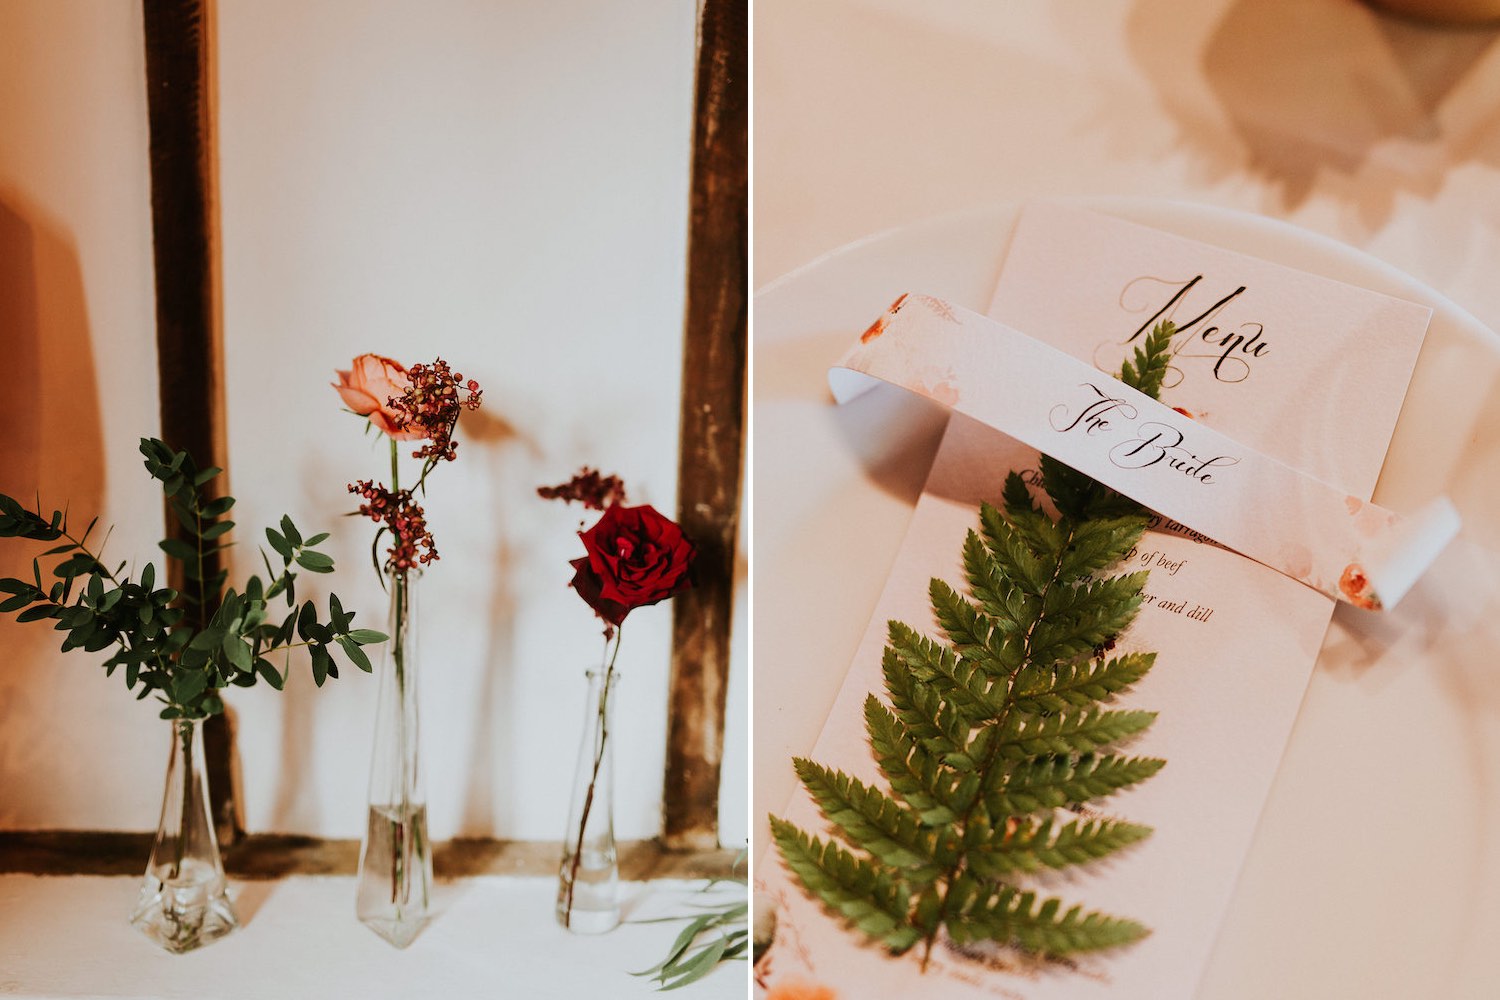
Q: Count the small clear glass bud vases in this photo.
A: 3